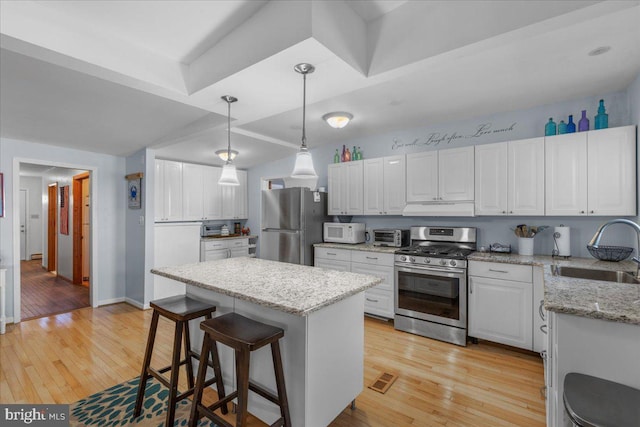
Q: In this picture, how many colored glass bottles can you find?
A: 10